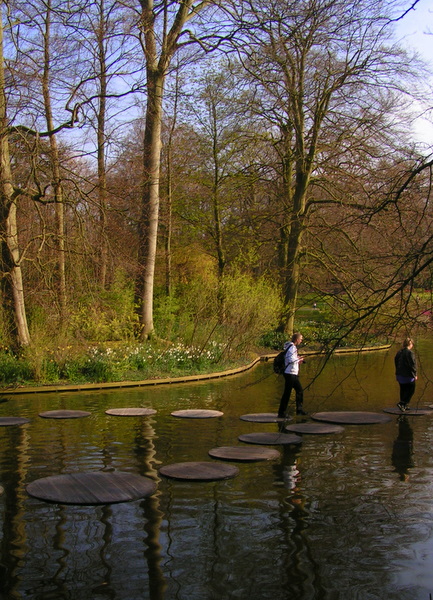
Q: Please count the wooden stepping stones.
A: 12